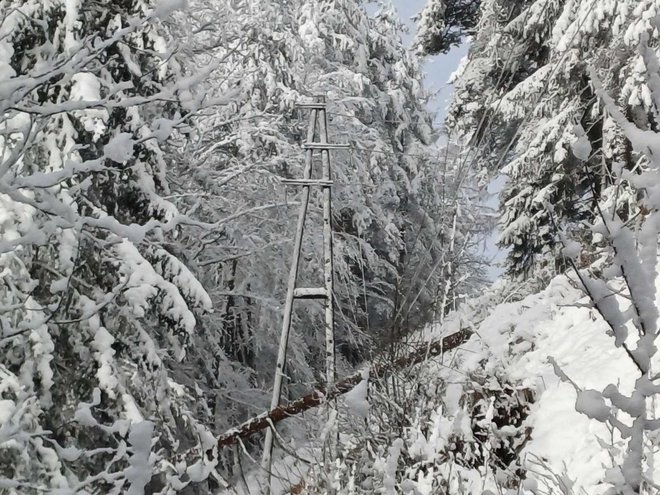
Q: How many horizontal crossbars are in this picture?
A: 4